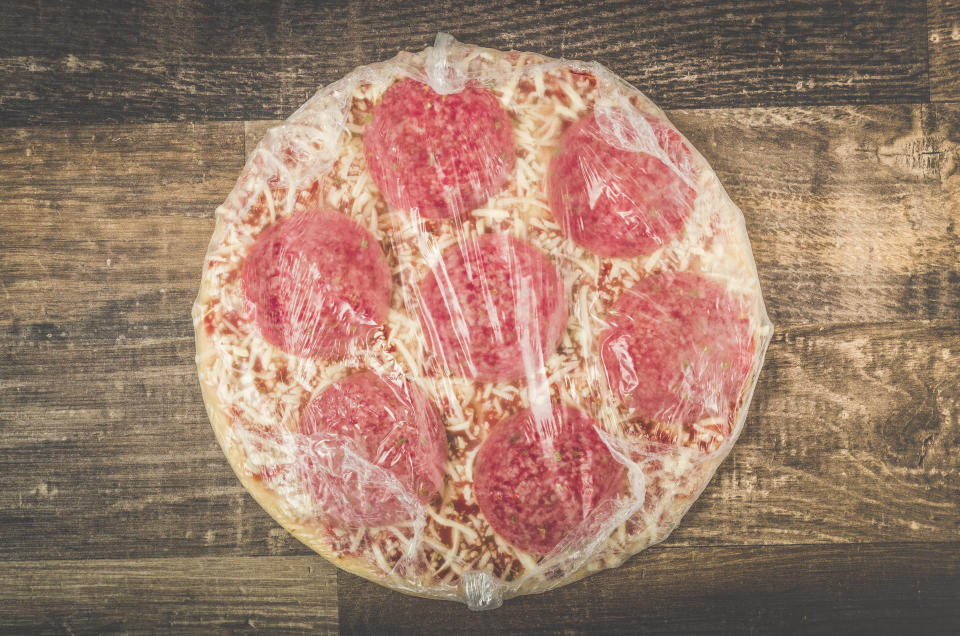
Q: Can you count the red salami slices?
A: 7